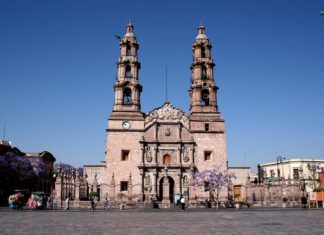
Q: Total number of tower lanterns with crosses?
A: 2